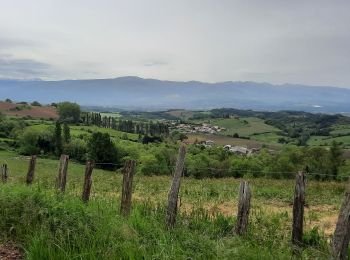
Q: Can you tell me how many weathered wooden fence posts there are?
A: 9